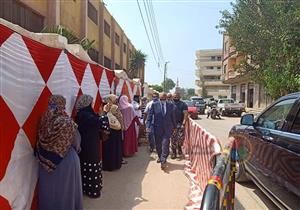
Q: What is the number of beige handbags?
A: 1